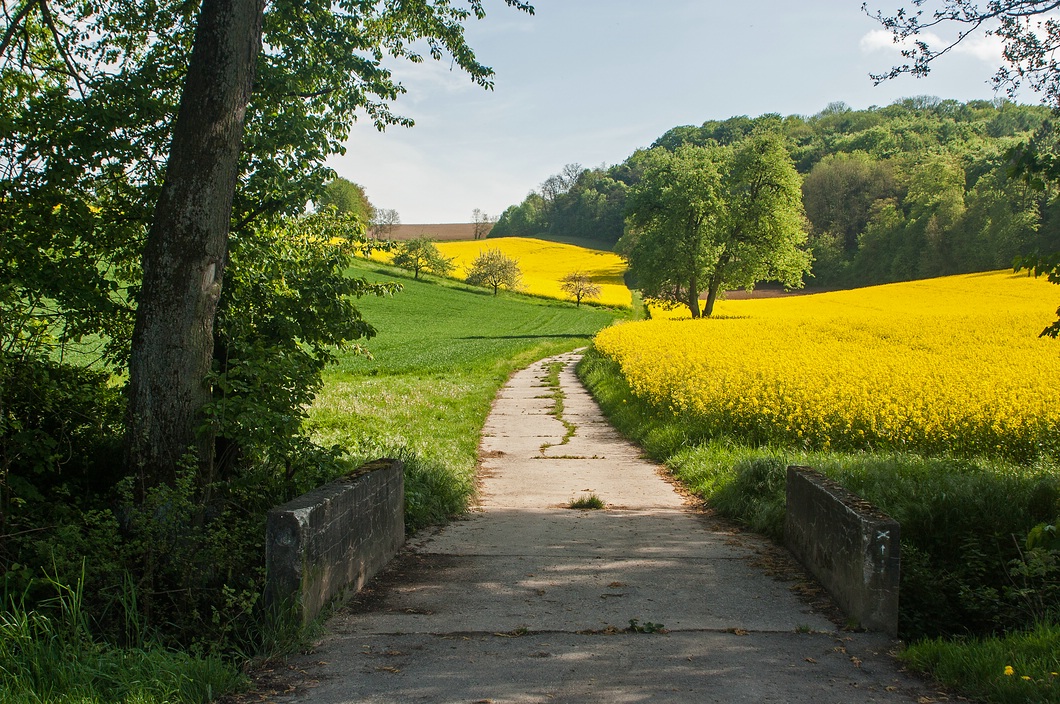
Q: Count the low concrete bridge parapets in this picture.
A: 2